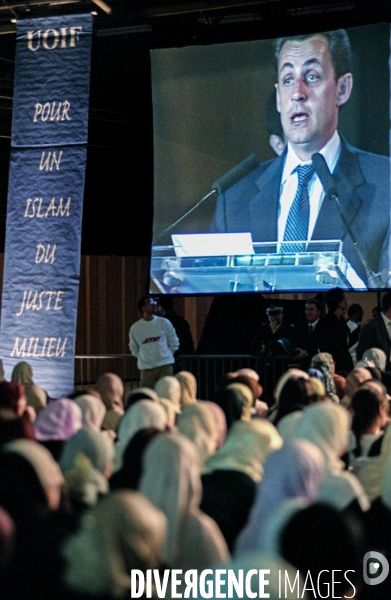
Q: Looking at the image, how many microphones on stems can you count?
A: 2